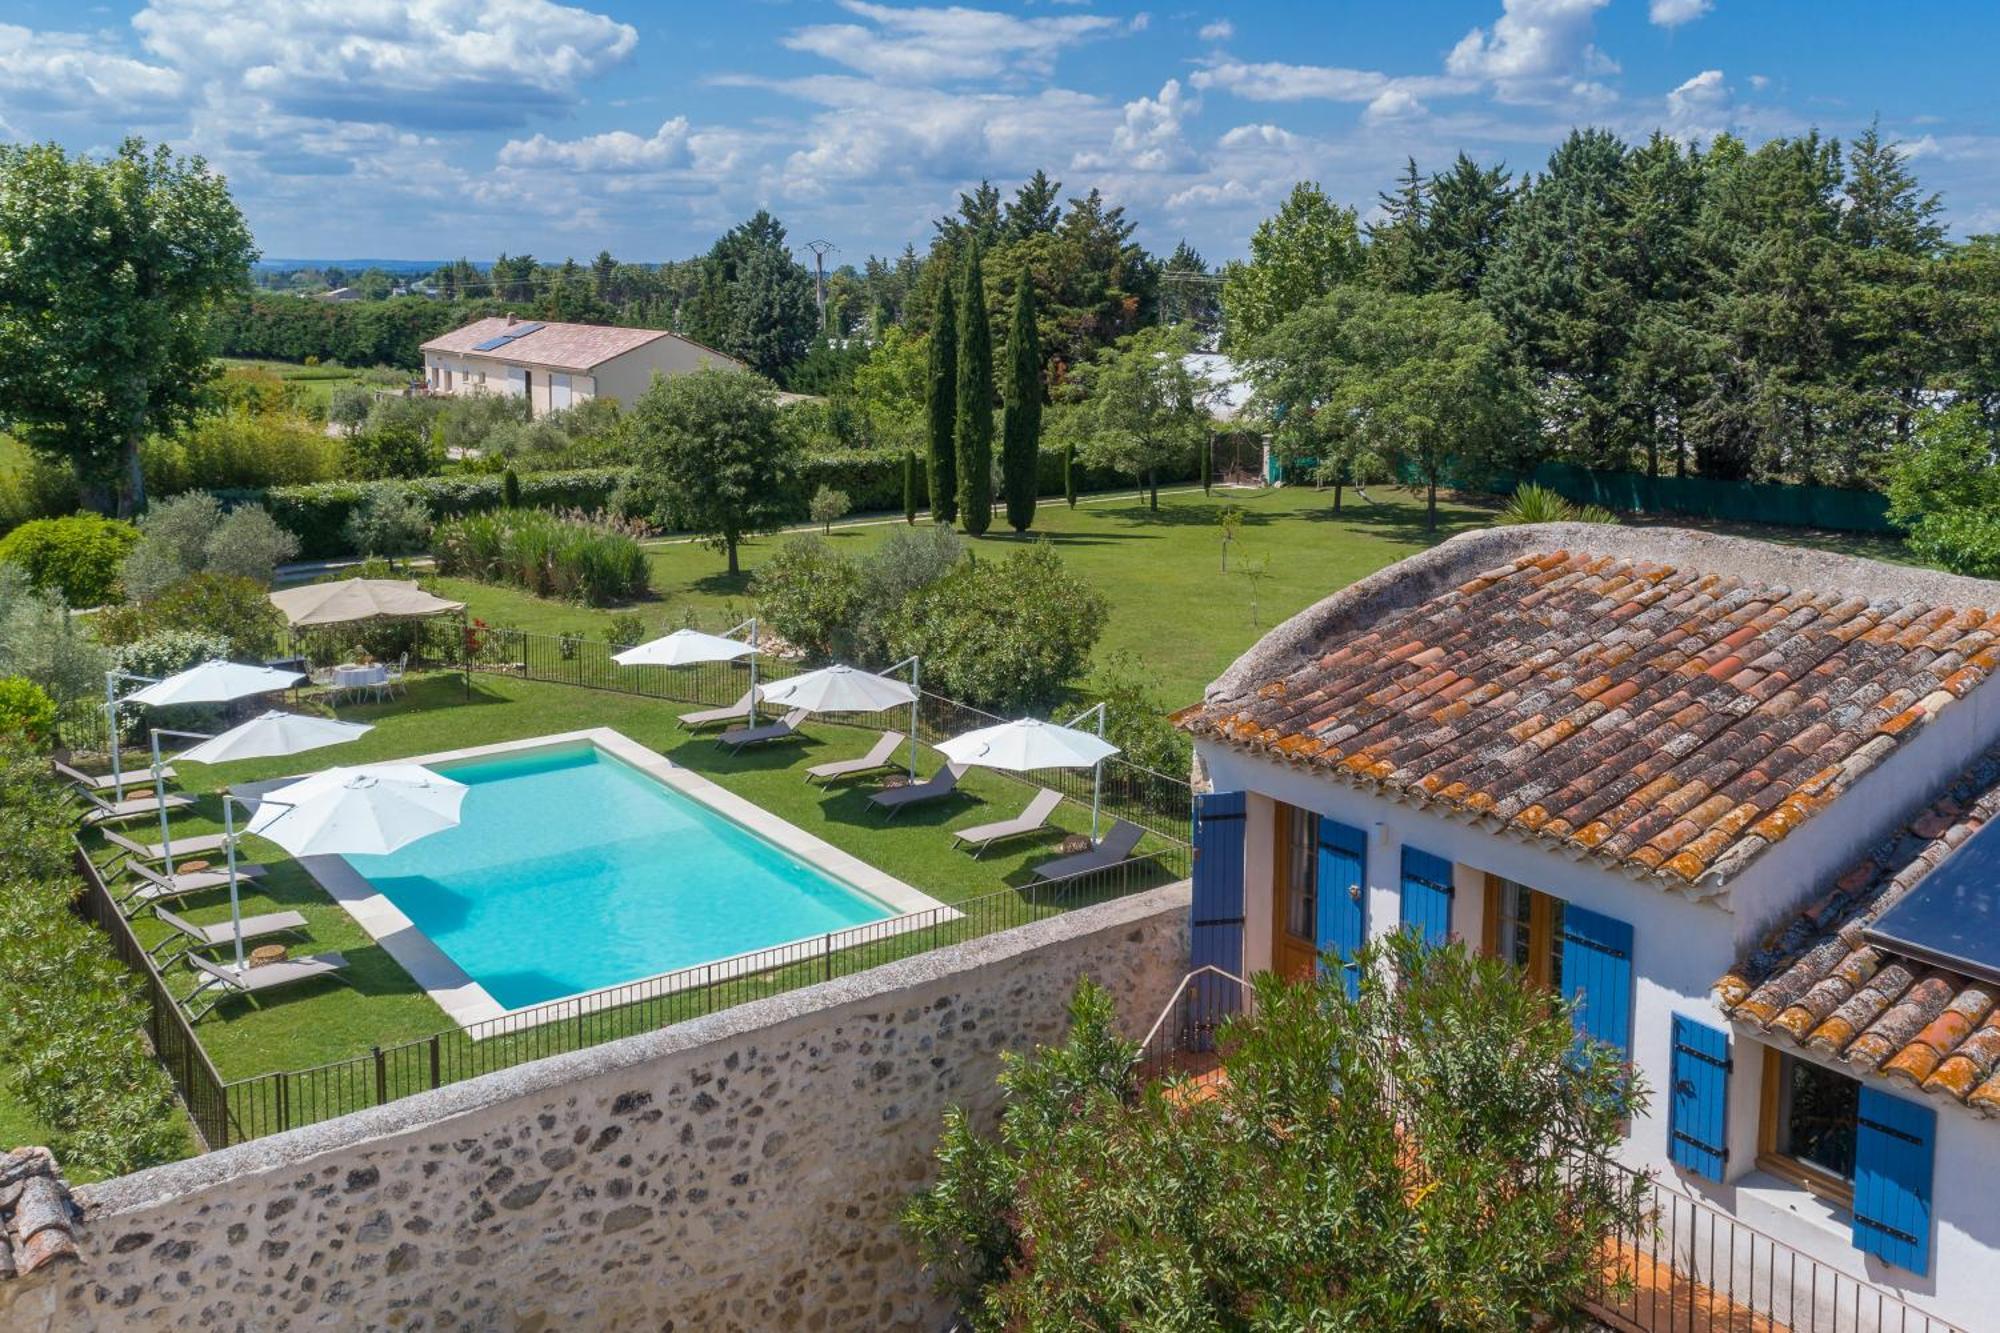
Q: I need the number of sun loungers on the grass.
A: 12